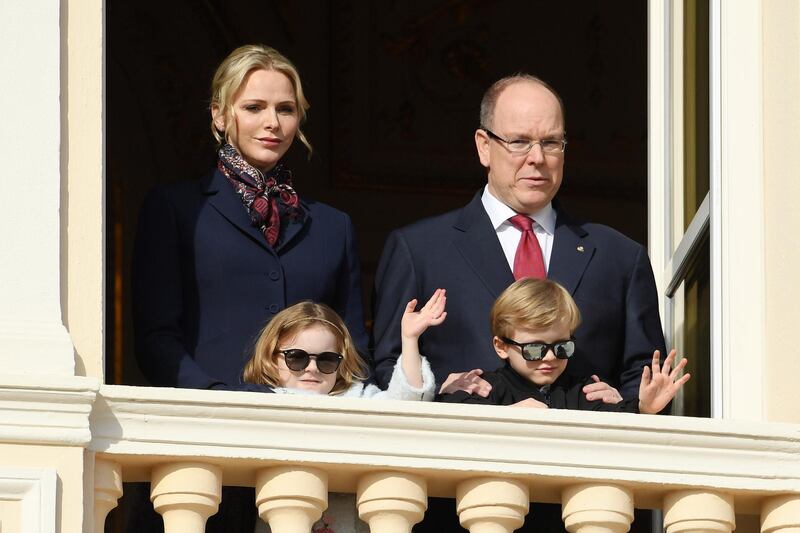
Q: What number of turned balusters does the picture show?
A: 8